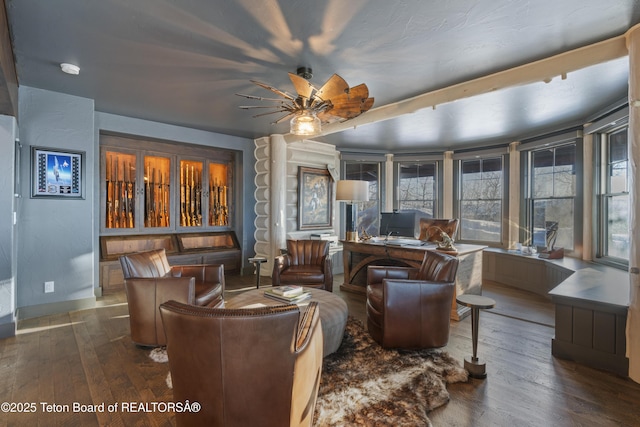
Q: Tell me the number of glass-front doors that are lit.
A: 4